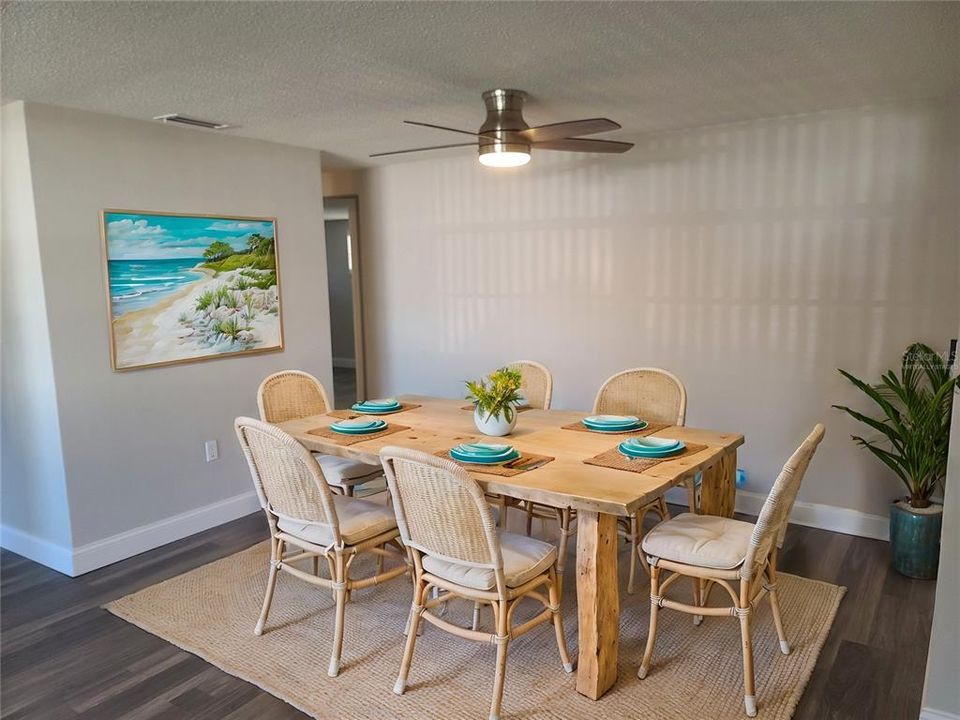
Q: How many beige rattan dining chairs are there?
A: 6